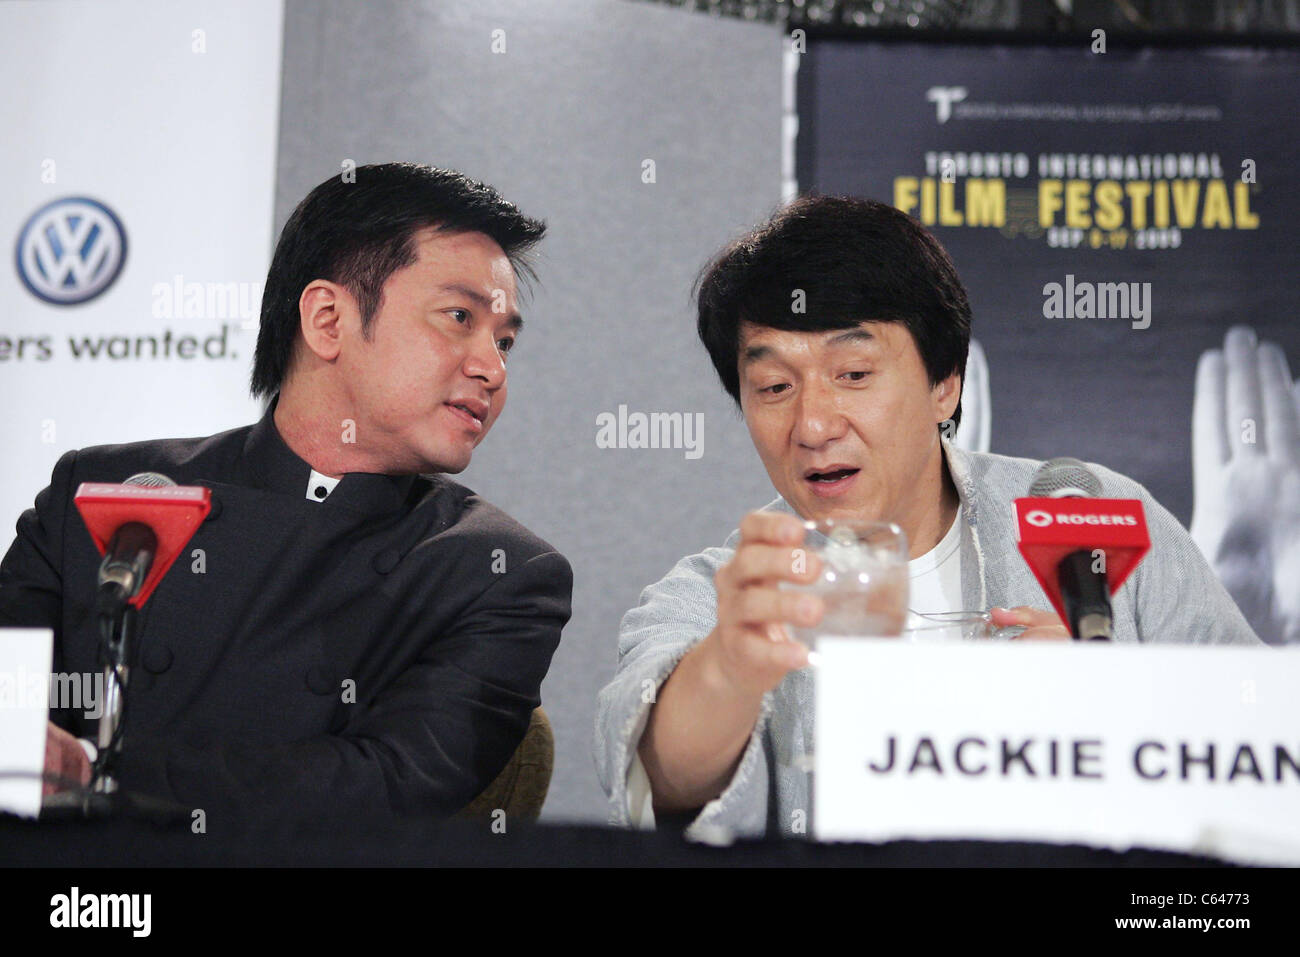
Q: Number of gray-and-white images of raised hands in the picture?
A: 2